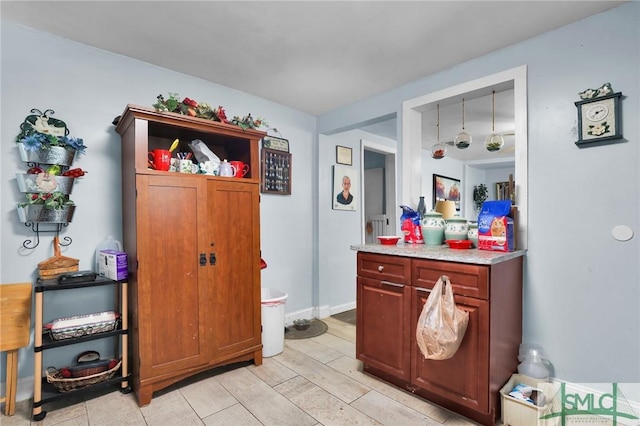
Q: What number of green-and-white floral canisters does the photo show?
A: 3